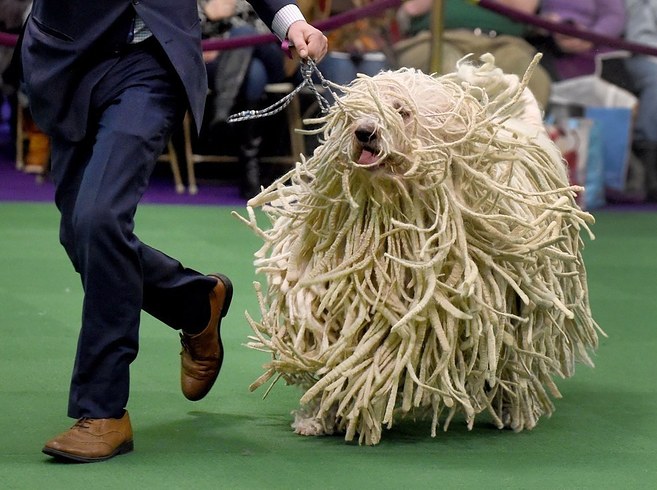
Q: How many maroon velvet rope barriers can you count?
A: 2